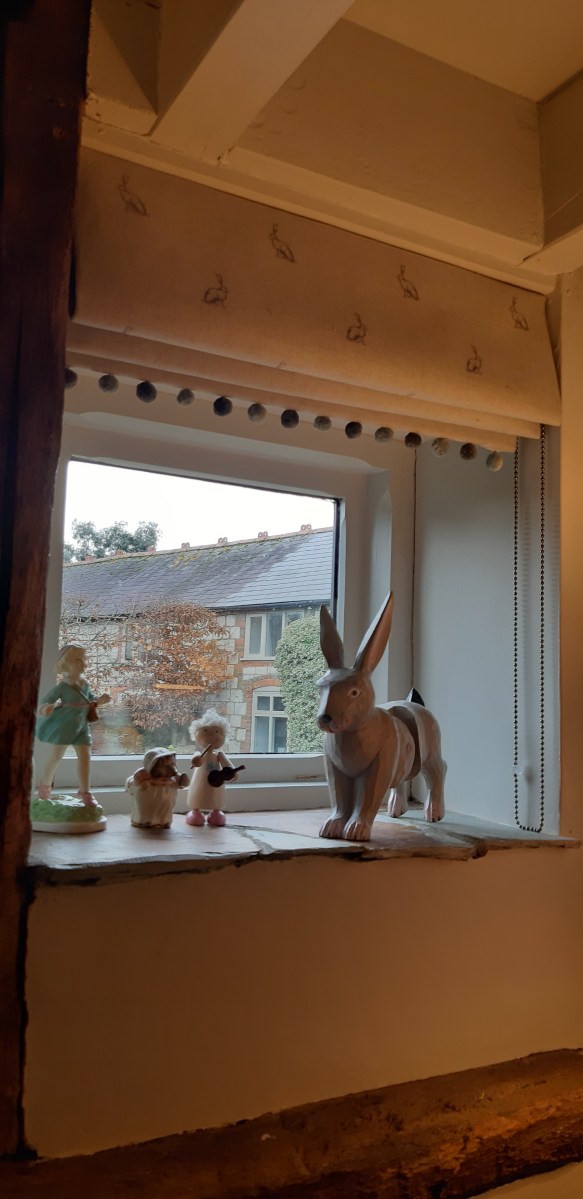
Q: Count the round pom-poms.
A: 14